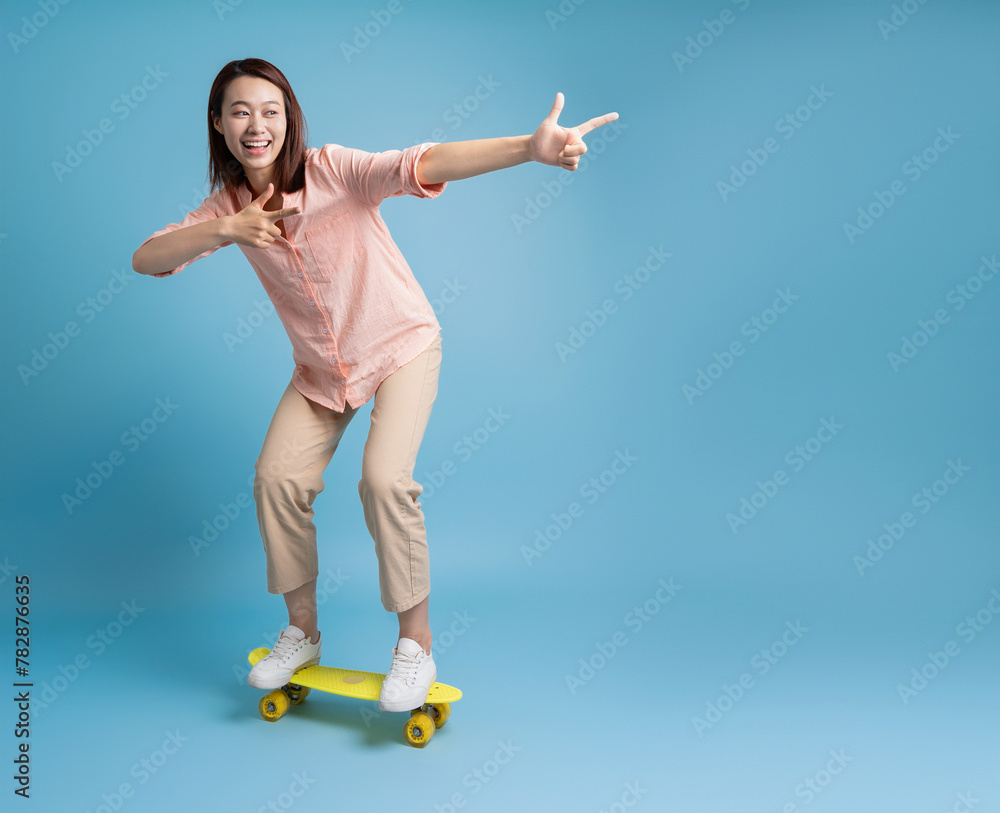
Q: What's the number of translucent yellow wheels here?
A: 4